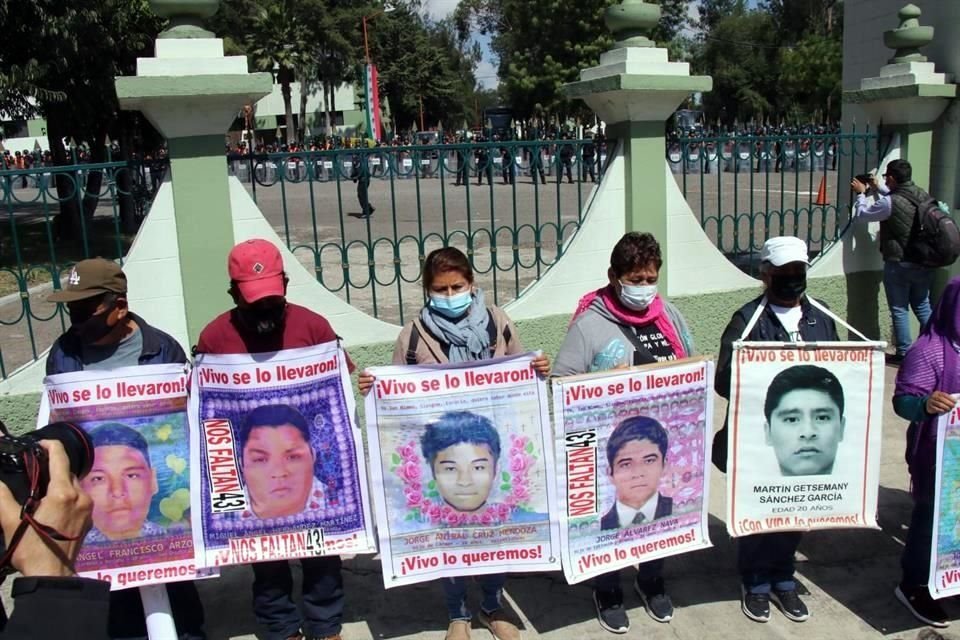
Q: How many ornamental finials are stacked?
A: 3